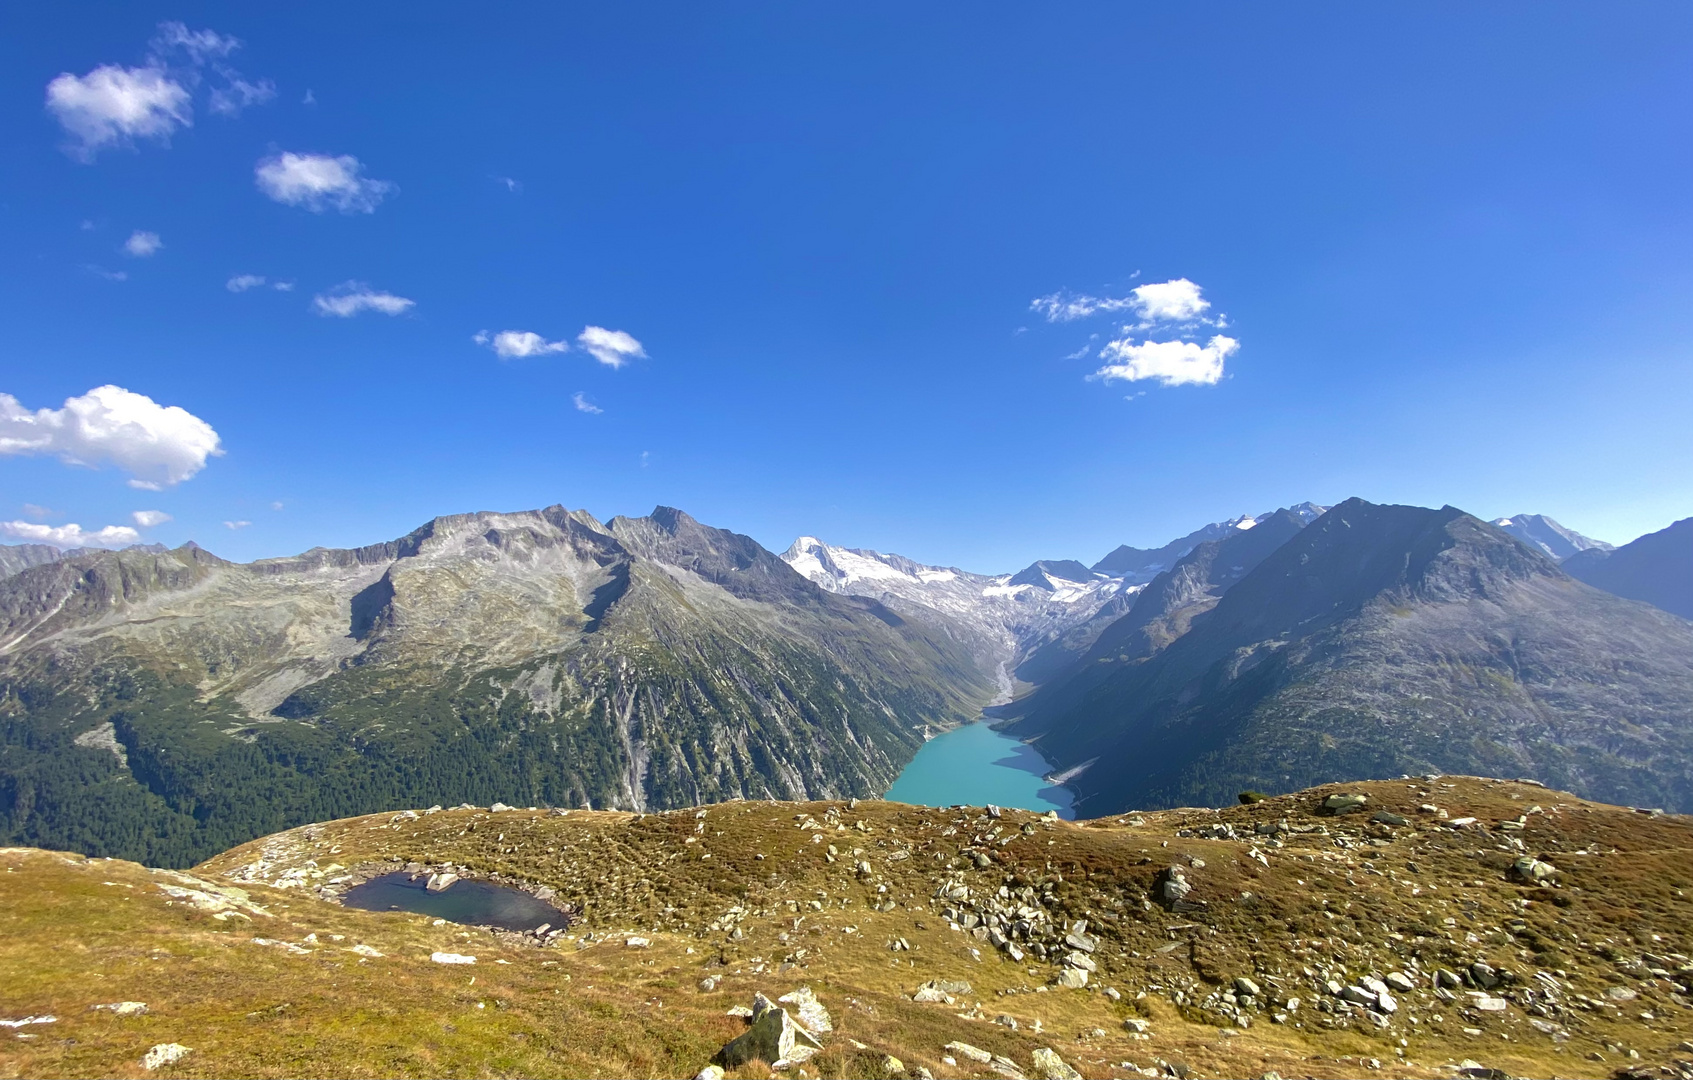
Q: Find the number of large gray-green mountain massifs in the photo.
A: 2